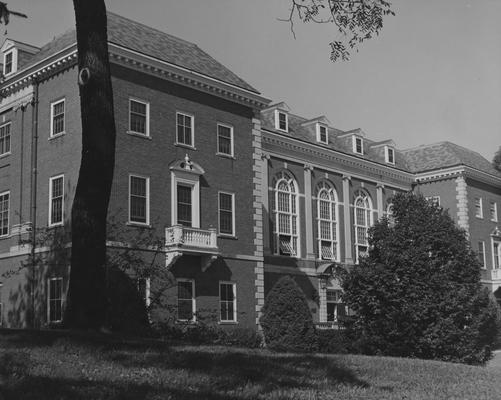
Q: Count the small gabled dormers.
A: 5